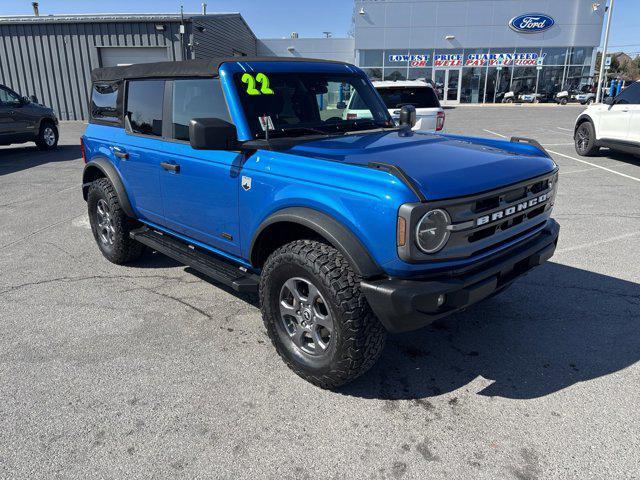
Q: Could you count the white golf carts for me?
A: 2